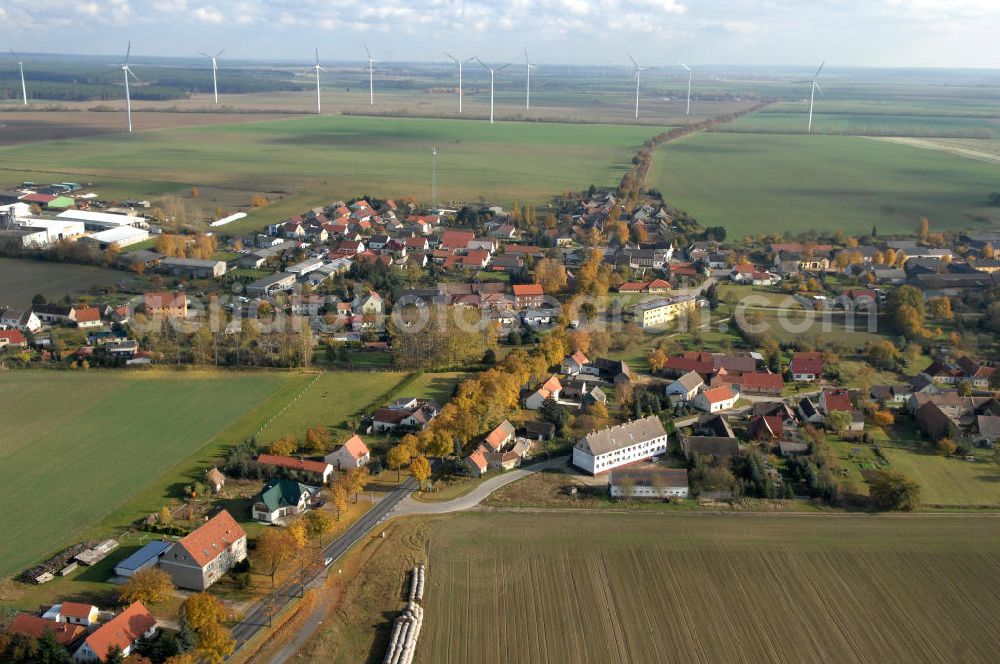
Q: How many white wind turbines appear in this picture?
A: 11